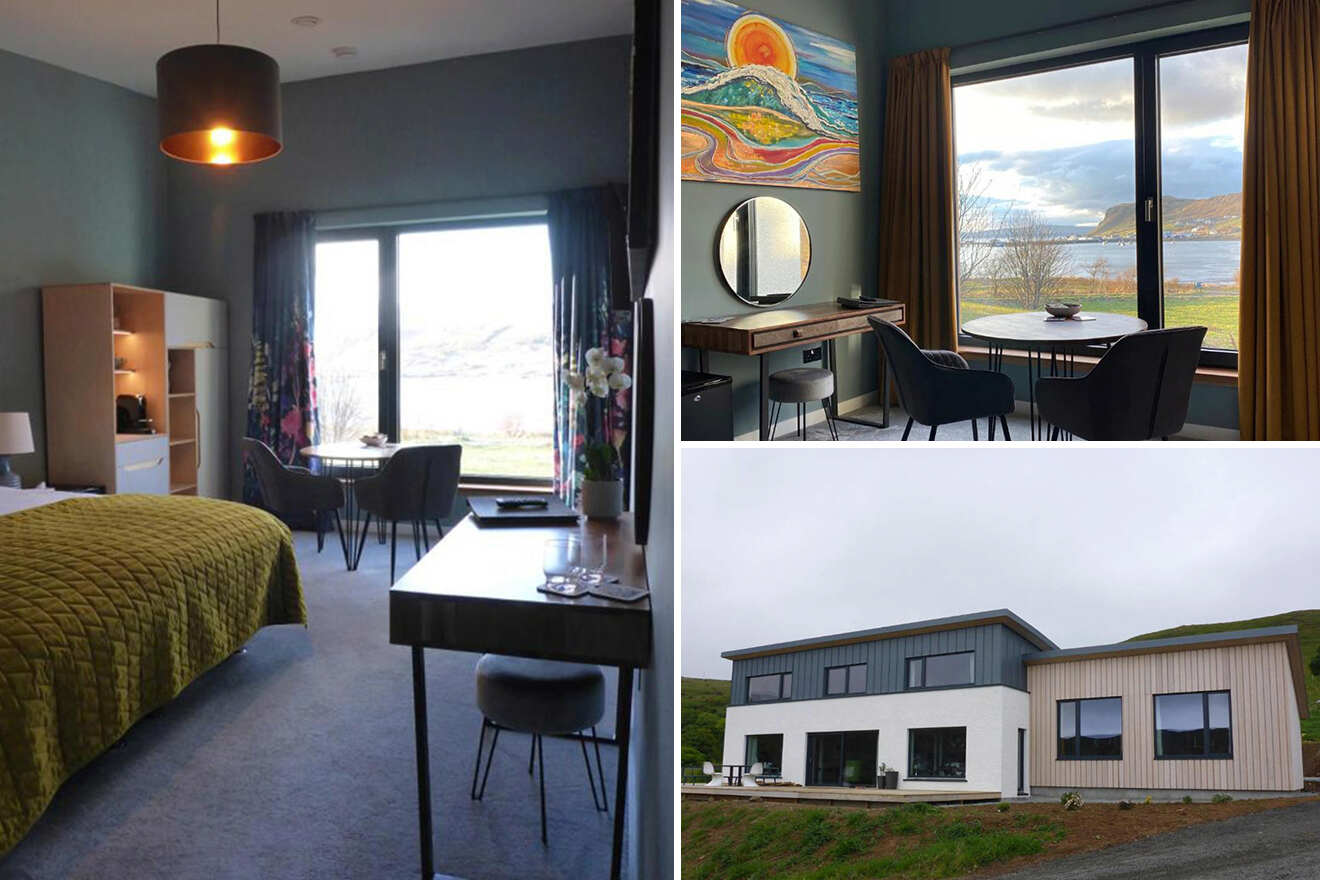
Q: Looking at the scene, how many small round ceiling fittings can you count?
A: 2